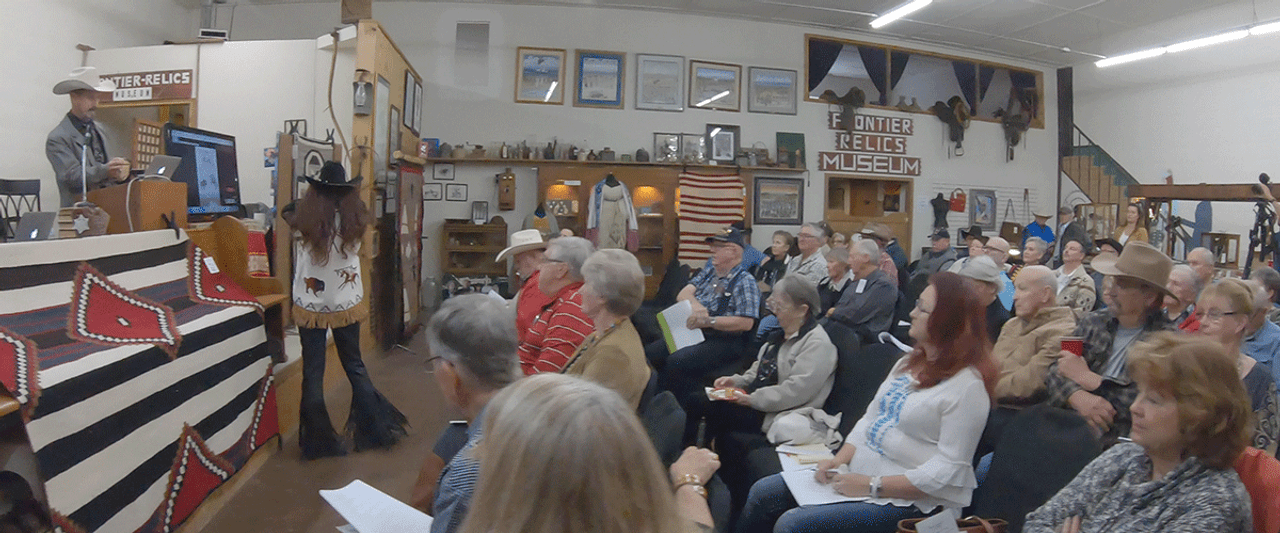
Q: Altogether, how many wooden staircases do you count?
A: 1